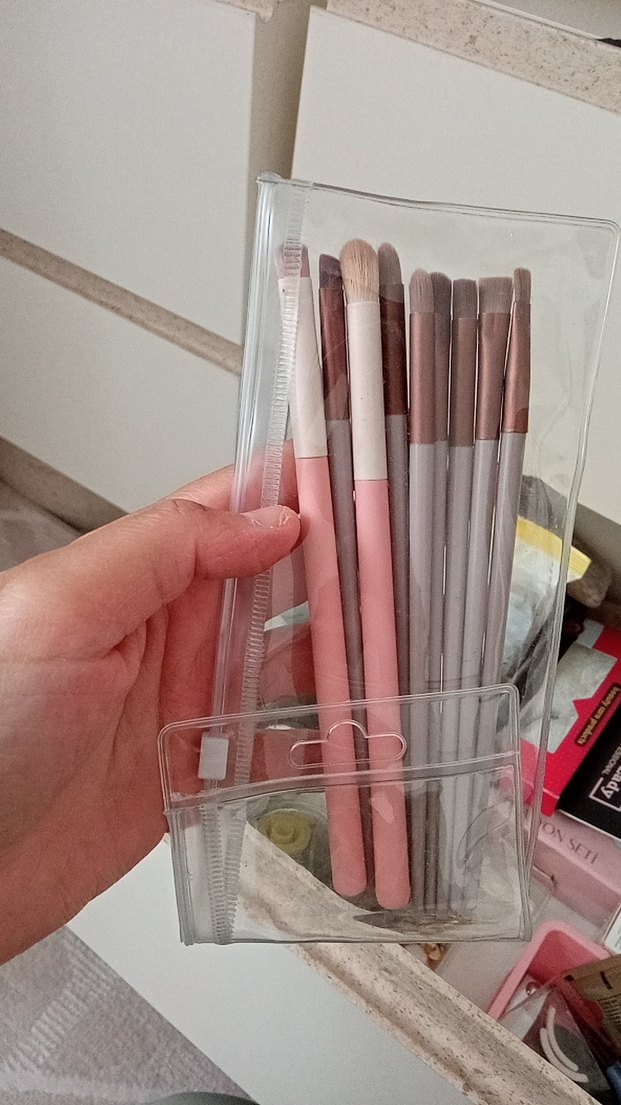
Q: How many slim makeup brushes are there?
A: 7